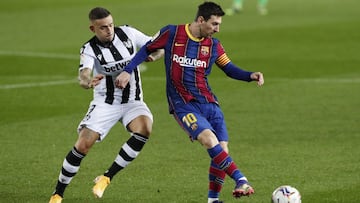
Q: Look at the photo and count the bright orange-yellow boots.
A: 2